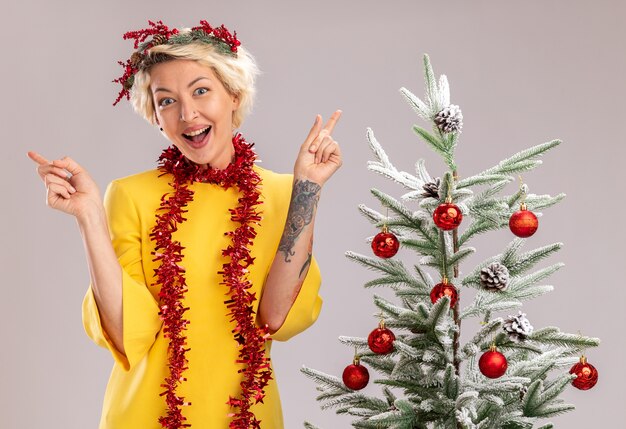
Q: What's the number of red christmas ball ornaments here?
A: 8